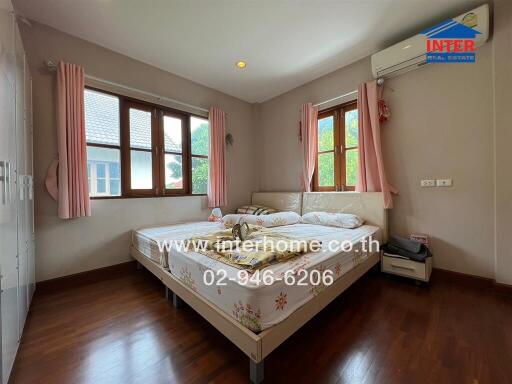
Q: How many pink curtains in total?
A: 4